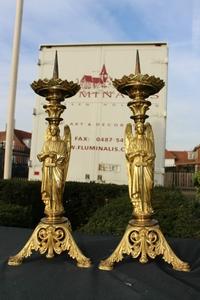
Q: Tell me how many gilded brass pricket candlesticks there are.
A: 2